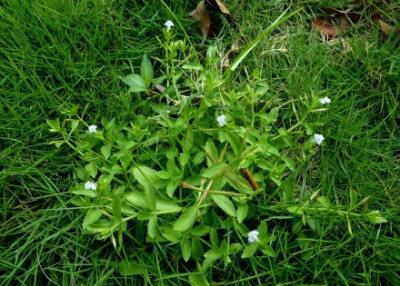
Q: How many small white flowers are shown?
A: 7